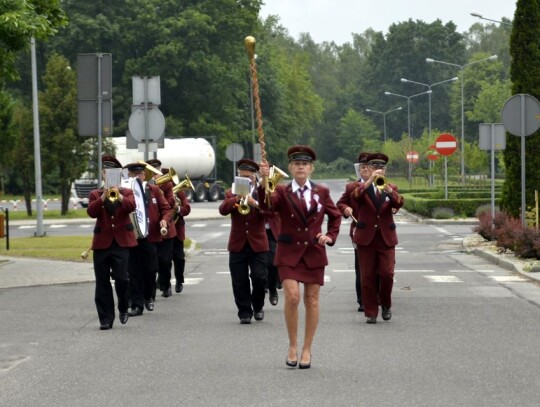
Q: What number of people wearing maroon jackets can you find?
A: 9